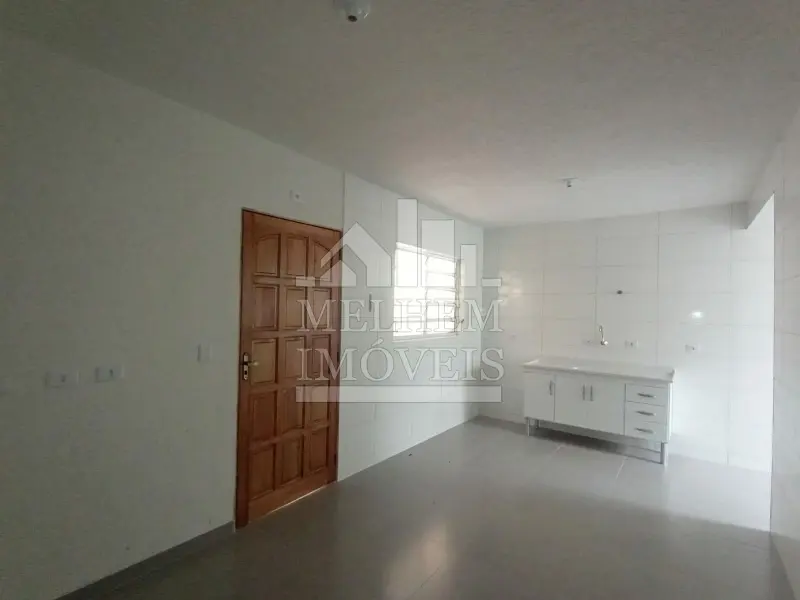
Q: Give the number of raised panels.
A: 15